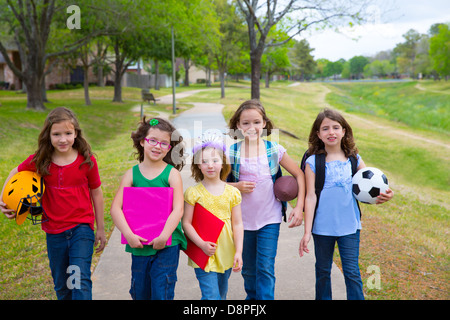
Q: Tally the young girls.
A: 5